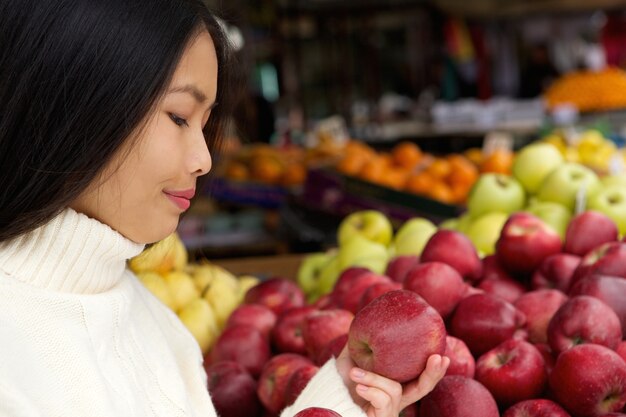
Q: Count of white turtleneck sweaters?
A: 1